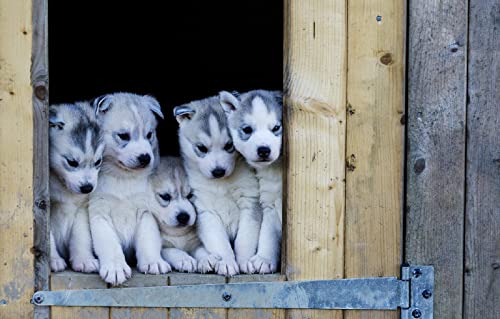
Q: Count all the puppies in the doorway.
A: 5